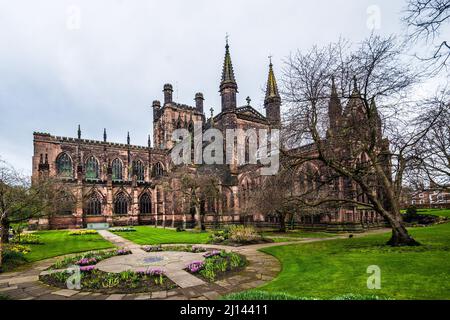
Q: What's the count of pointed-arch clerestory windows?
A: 5